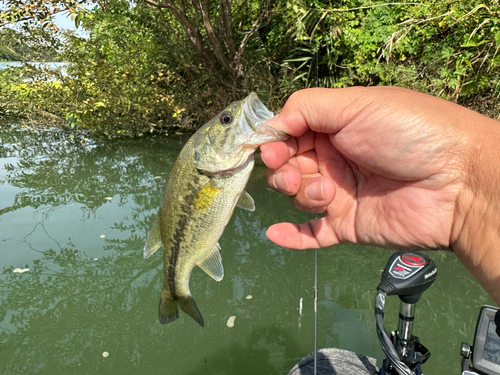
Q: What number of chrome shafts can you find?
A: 1